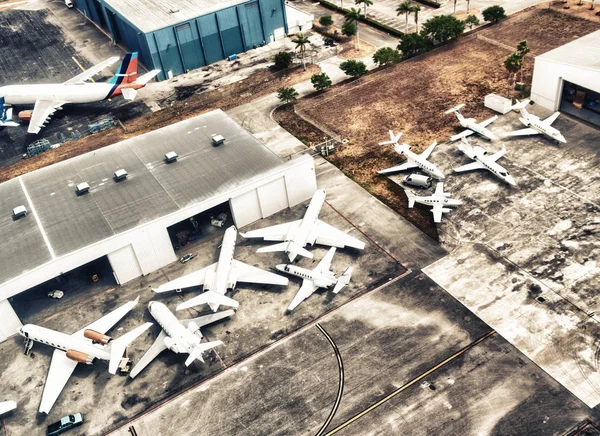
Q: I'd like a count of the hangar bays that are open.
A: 3